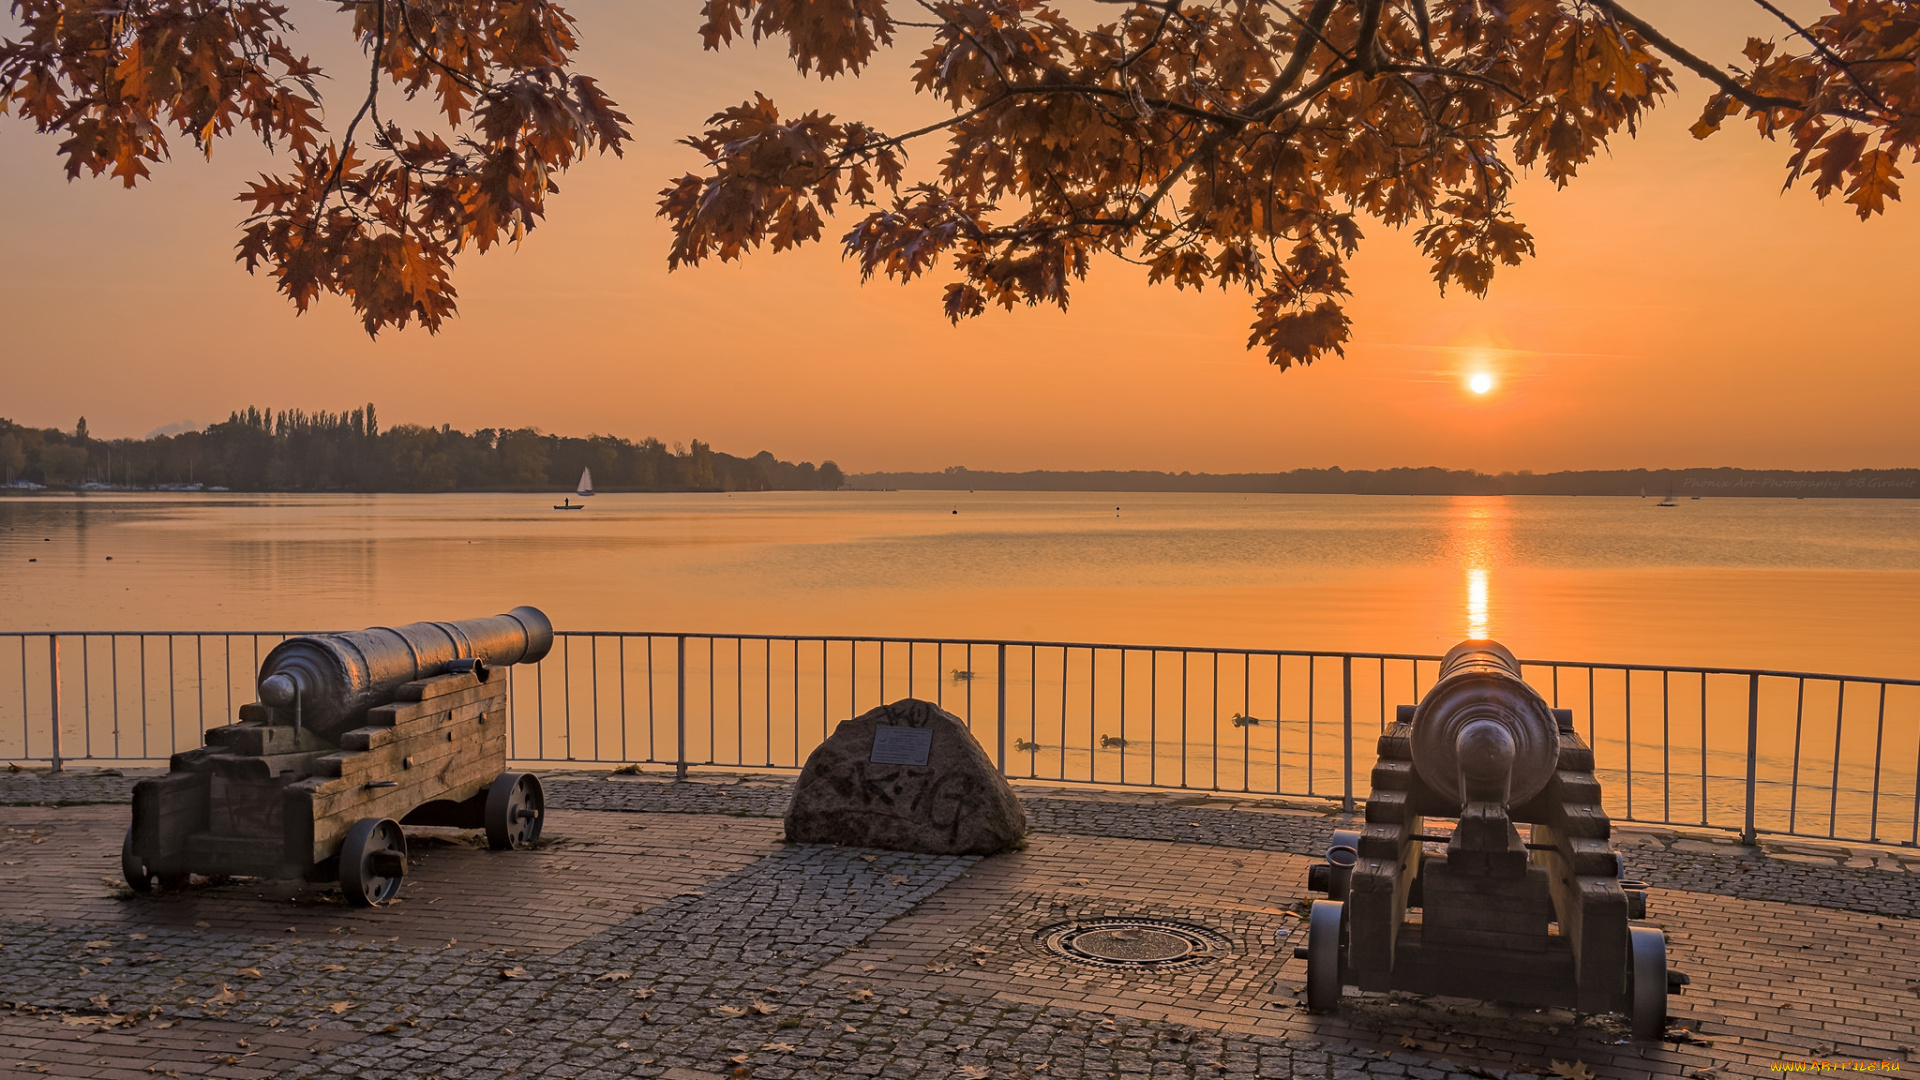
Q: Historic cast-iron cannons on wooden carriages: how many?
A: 2